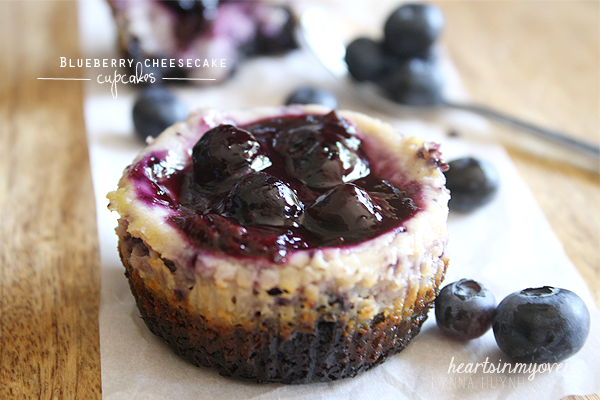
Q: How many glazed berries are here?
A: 4